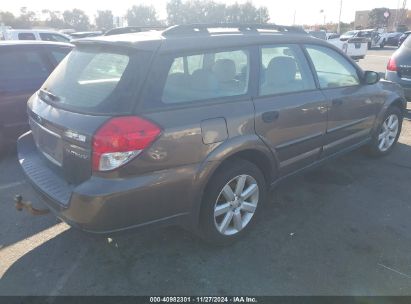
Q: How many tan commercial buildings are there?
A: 1